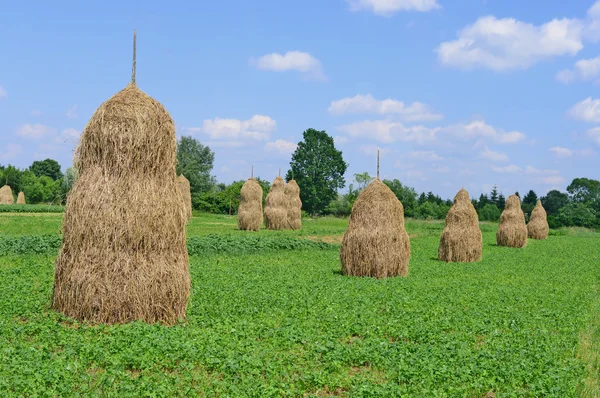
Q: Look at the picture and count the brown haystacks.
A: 11